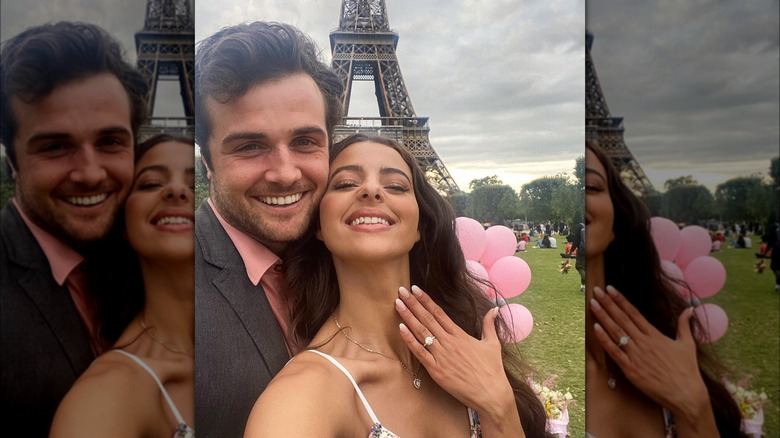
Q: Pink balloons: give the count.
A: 5